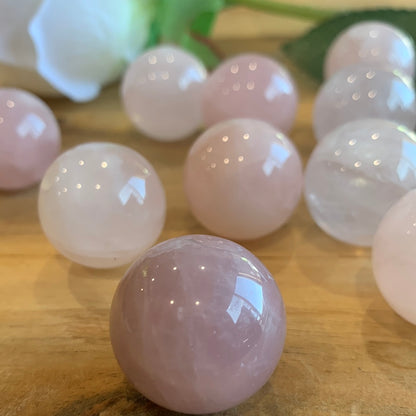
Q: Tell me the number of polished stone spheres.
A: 10